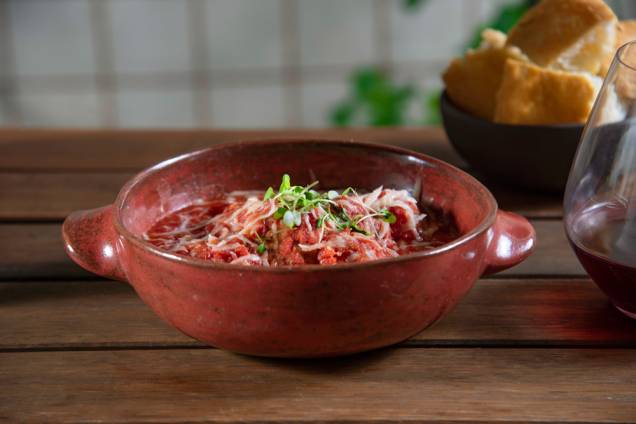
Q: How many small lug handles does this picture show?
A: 2